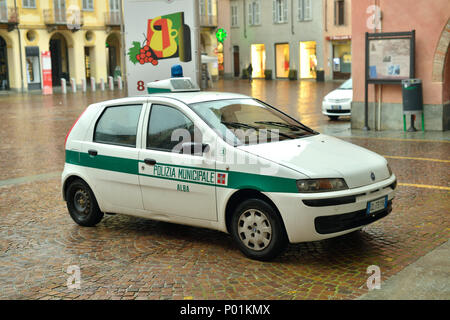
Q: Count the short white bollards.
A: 7